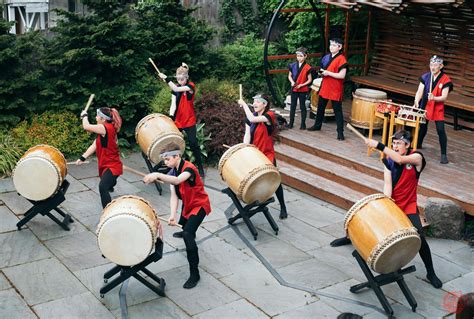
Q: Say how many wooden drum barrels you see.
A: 7